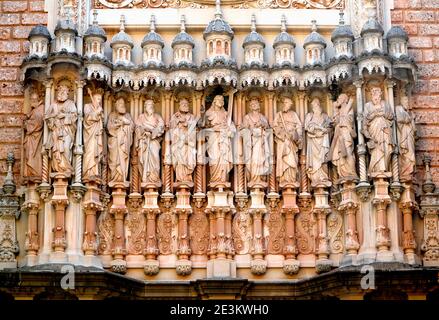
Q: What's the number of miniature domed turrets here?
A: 13